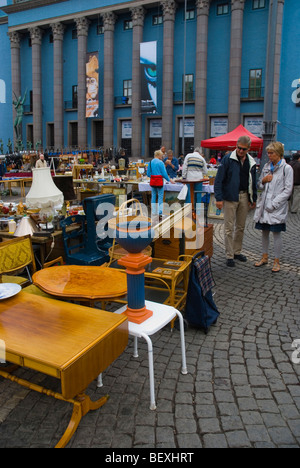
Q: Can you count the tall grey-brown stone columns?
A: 10